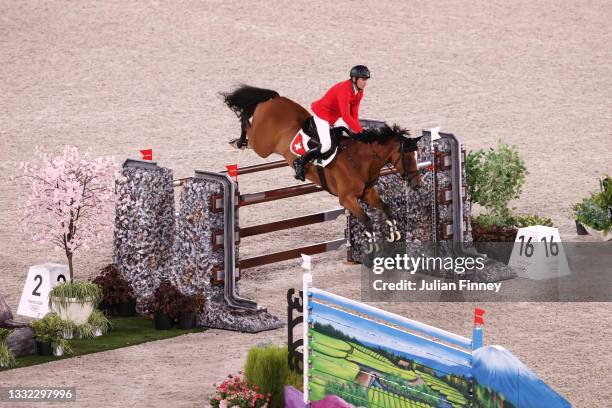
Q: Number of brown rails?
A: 4